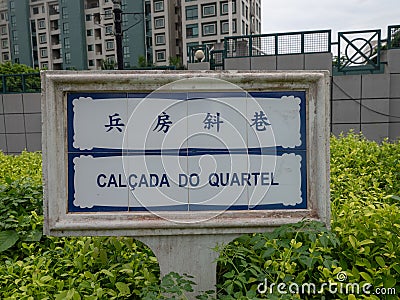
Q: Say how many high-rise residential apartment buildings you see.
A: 2